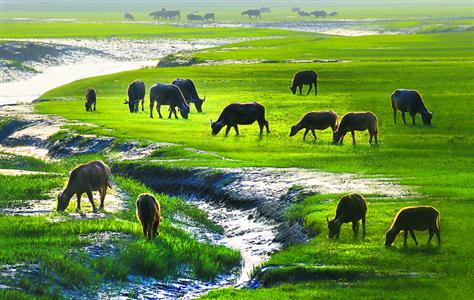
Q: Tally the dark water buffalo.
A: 13